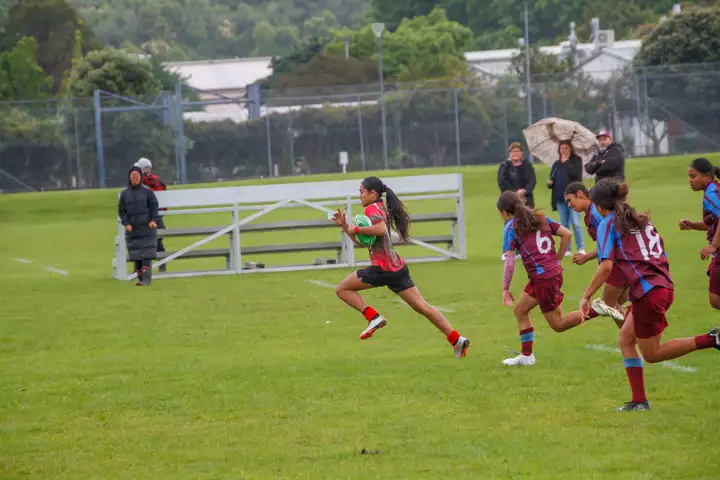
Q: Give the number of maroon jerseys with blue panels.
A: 4